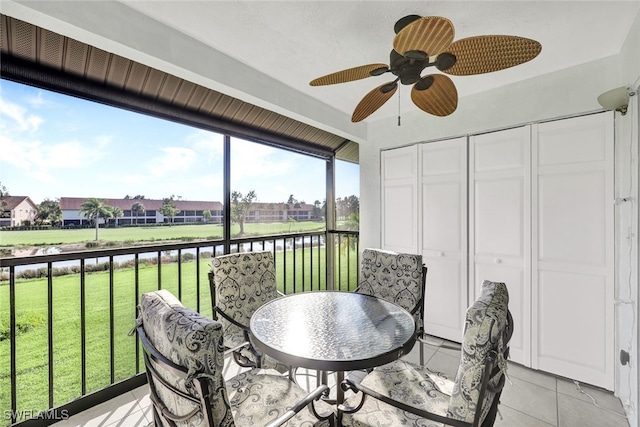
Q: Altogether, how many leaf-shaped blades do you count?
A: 5